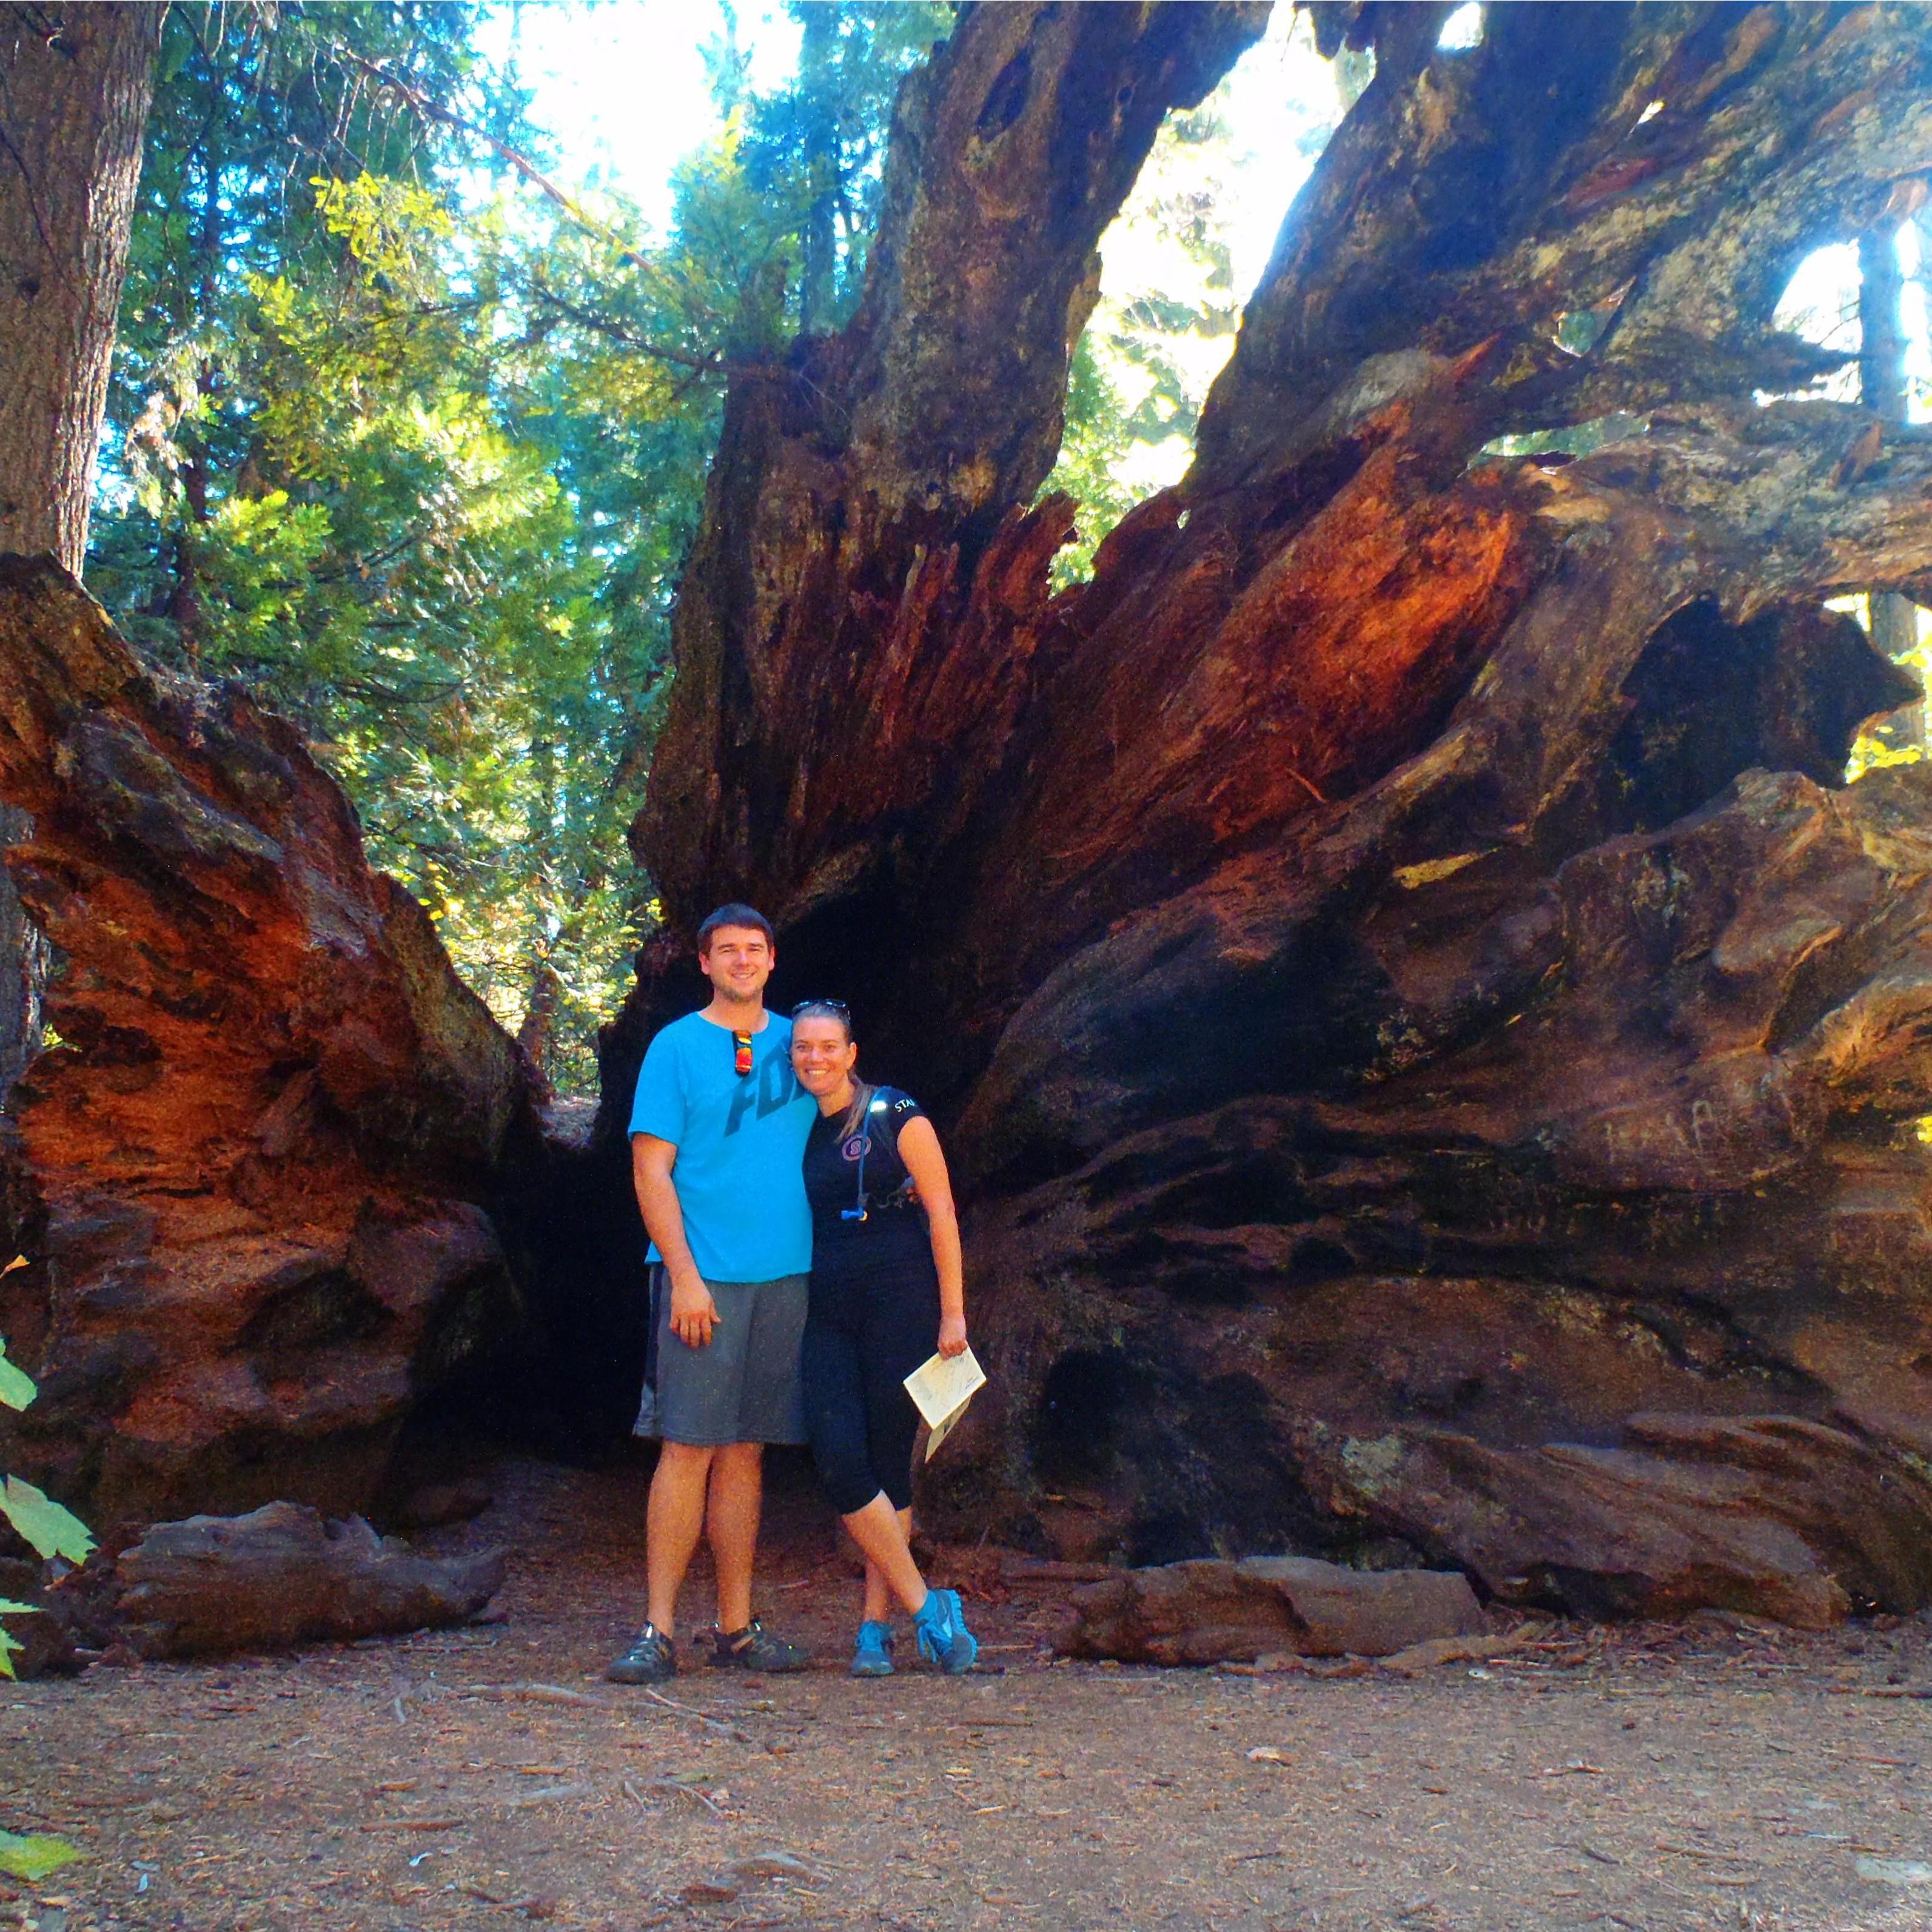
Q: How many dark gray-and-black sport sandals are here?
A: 2